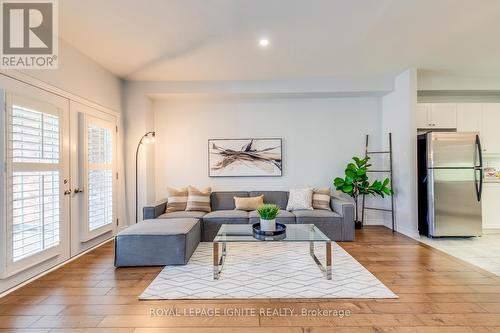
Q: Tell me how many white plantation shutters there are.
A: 2